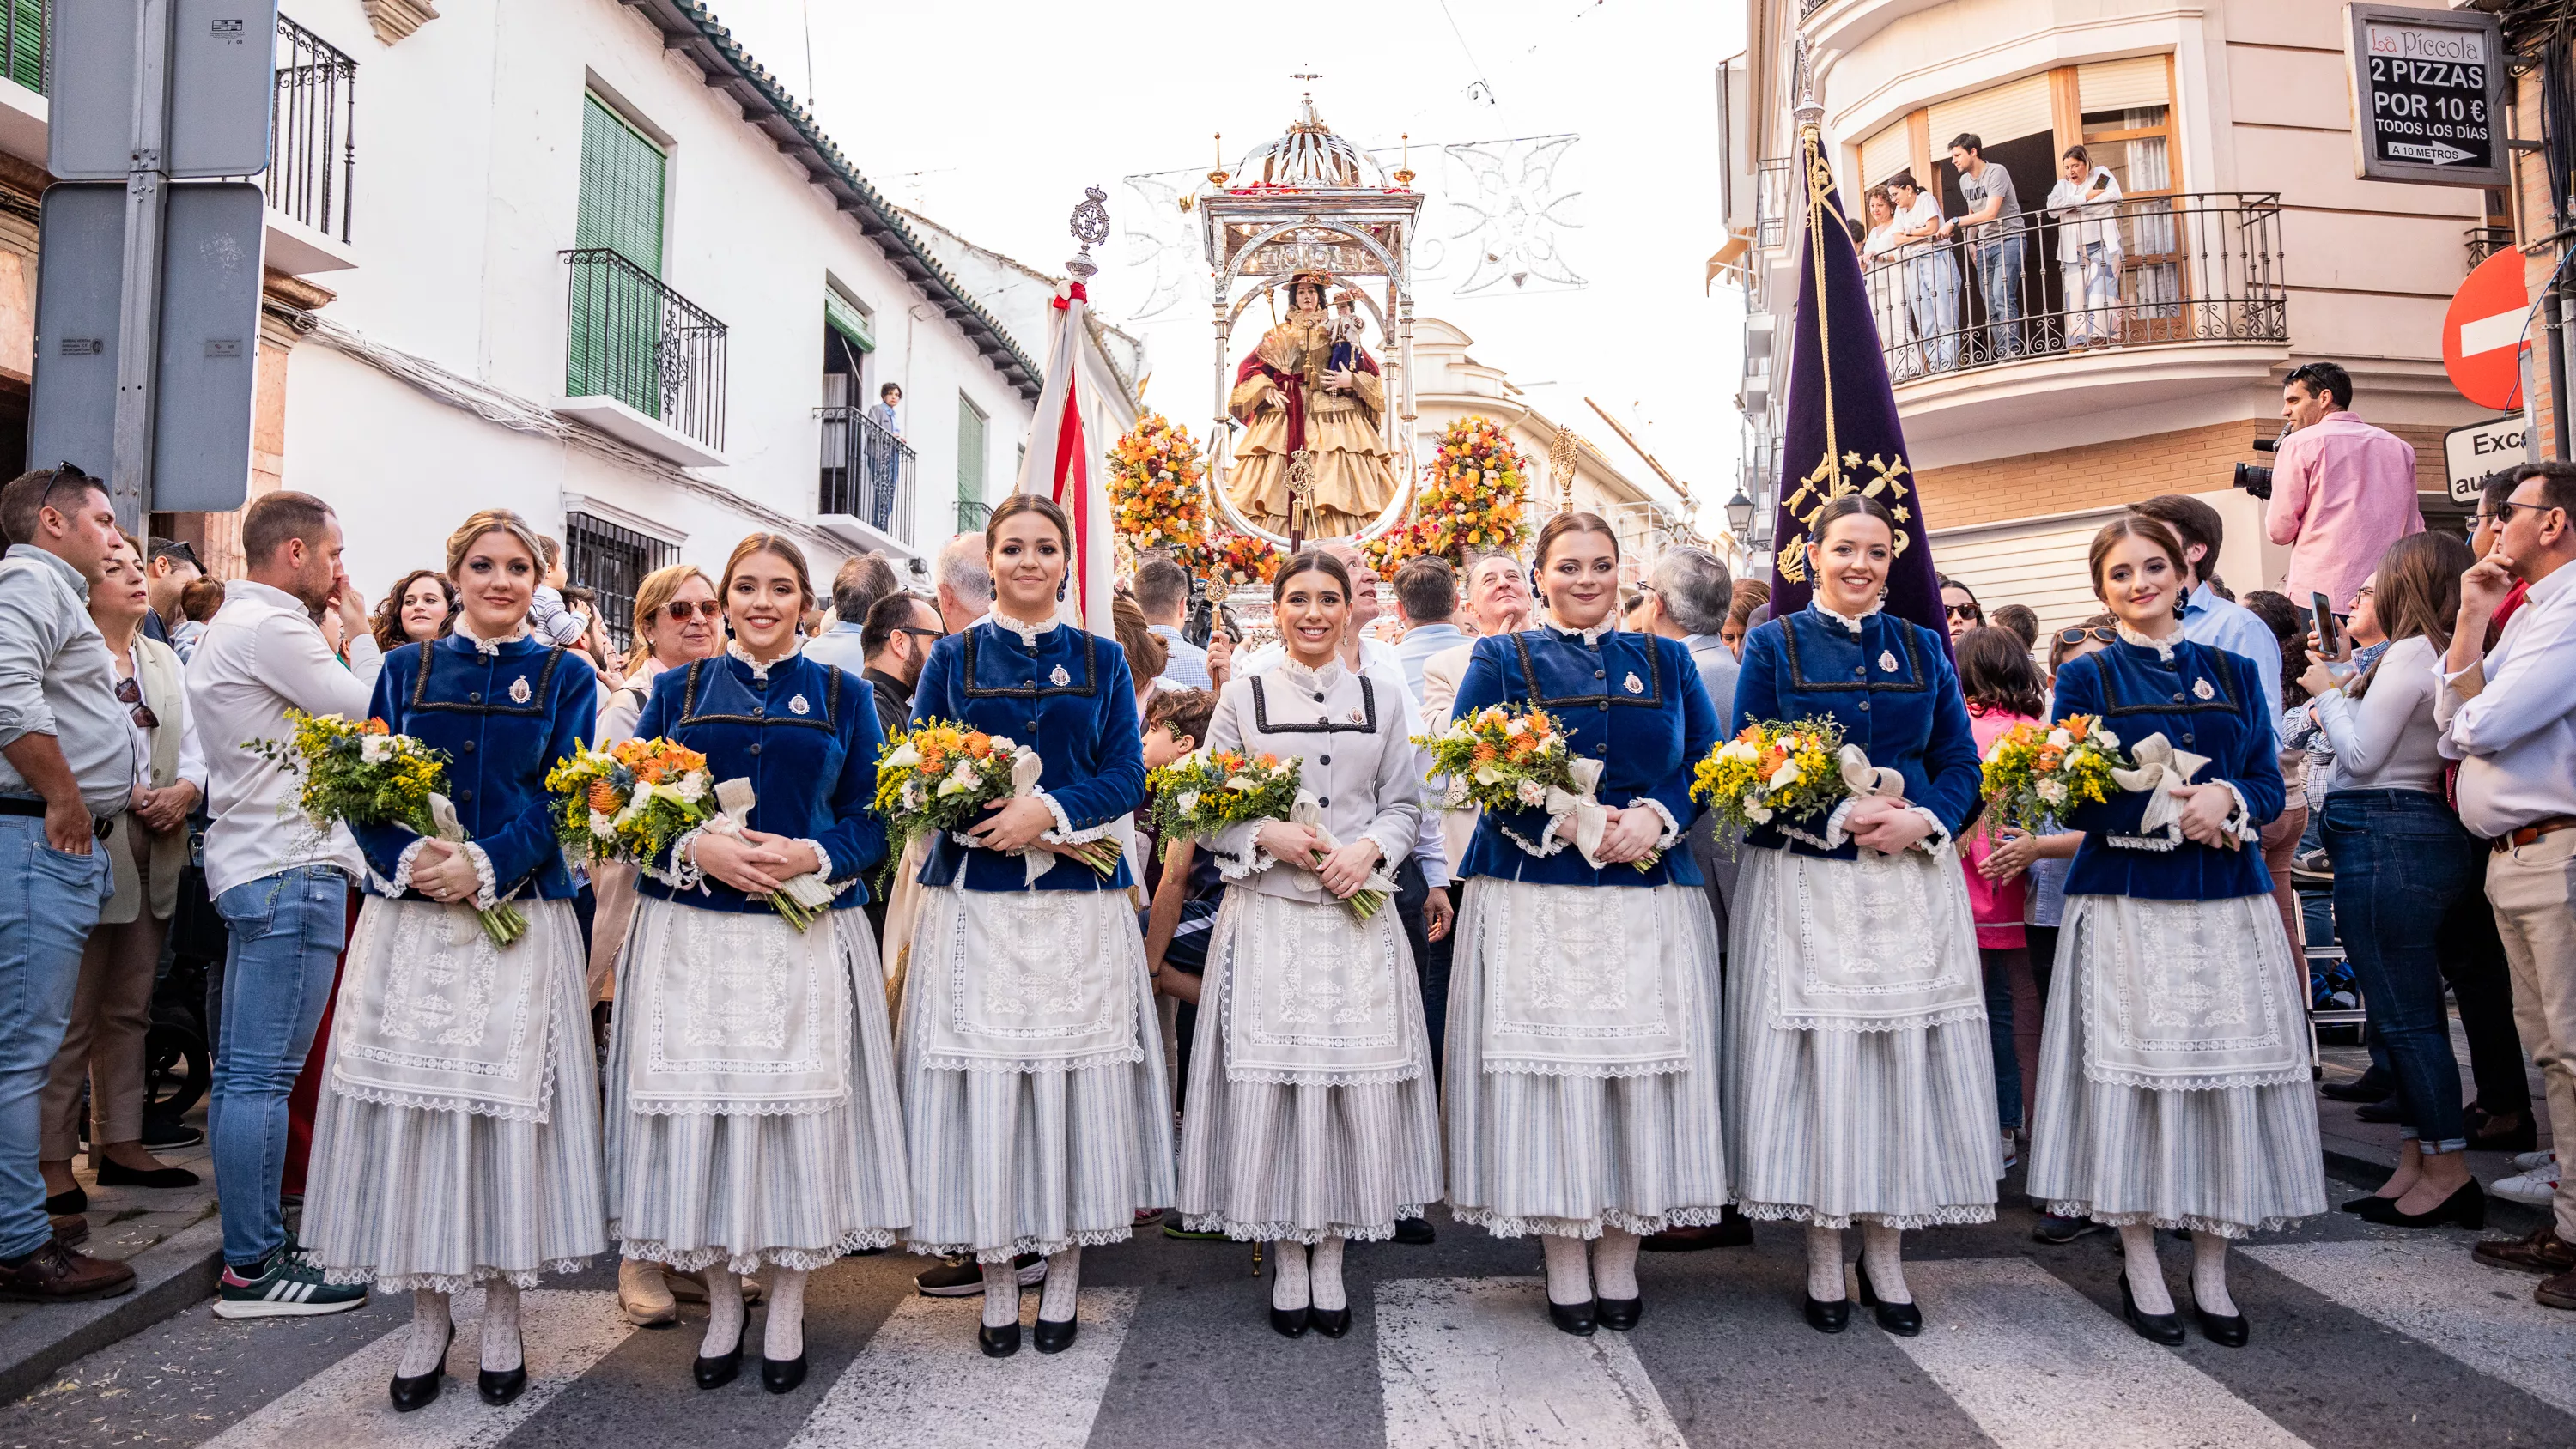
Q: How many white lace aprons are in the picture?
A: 7